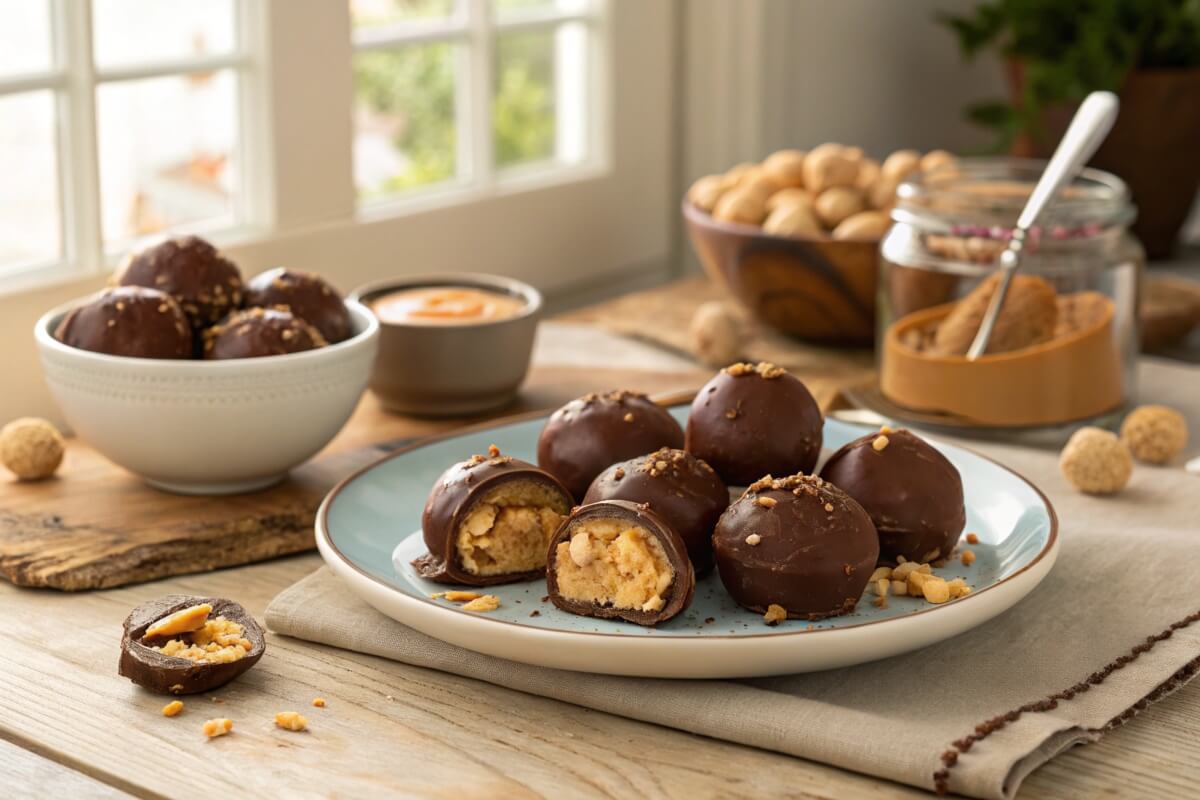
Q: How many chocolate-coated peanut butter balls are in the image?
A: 12